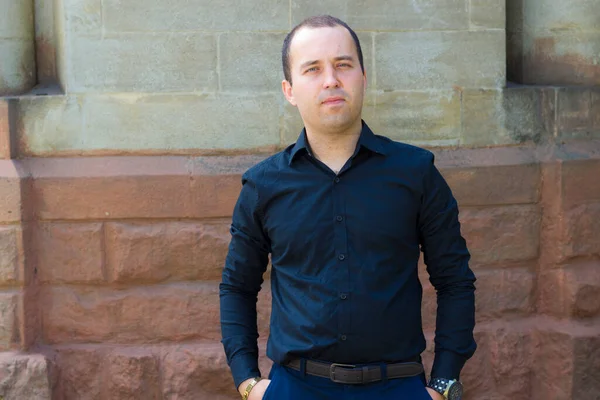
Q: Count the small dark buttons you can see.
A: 5